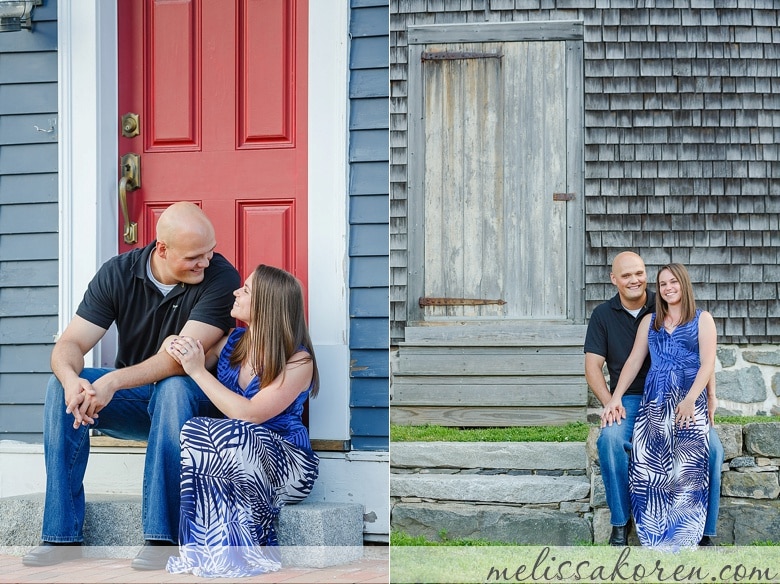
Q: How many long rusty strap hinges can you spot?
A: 2